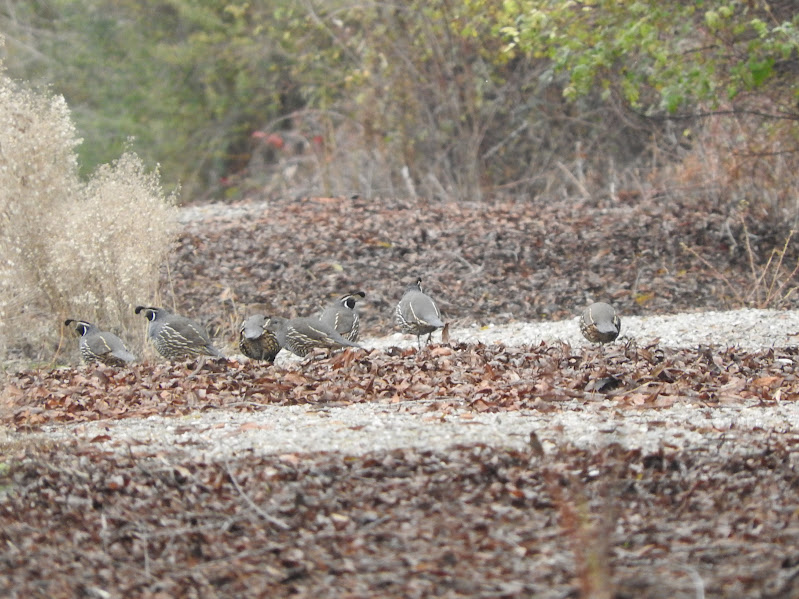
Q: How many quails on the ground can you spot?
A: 7